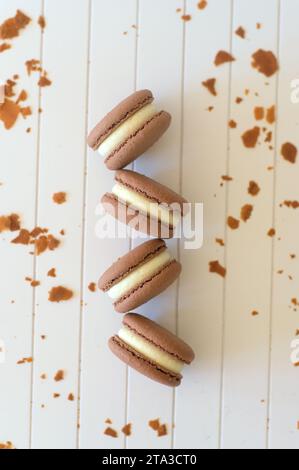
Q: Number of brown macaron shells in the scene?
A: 8